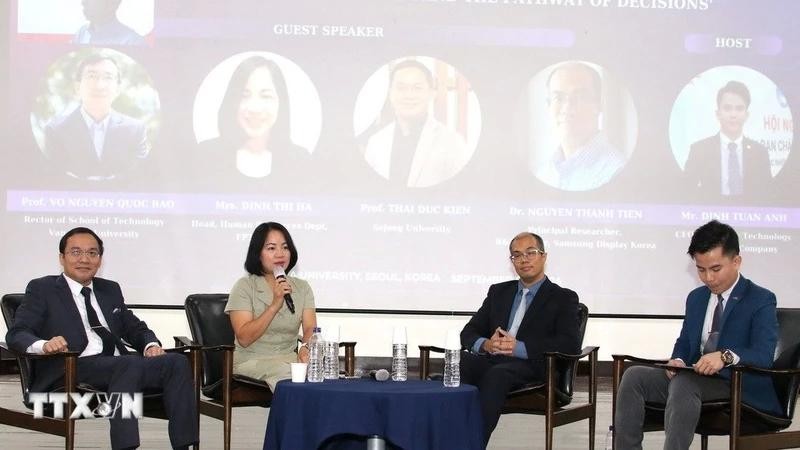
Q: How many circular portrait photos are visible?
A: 5